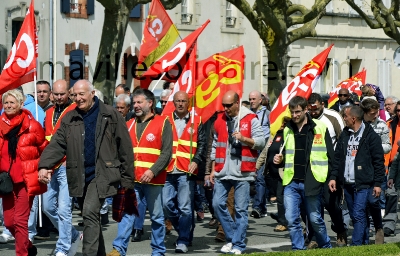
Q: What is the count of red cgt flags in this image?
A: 7